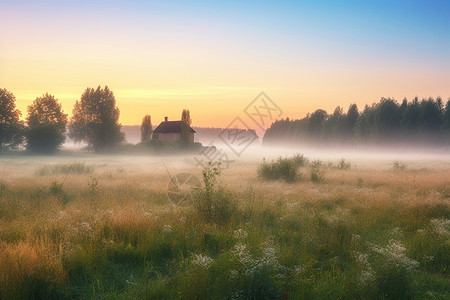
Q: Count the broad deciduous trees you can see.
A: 3